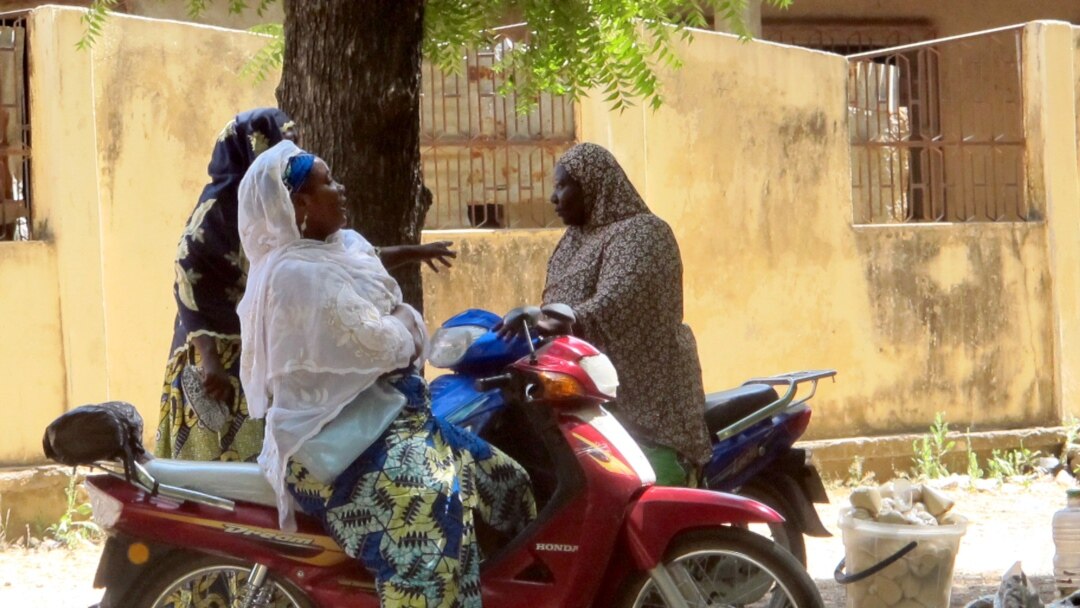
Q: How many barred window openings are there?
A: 3